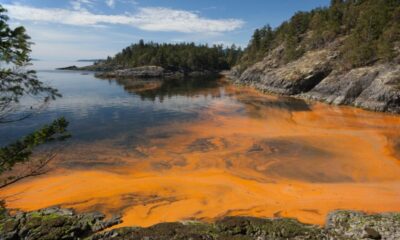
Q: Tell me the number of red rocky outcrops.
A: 0